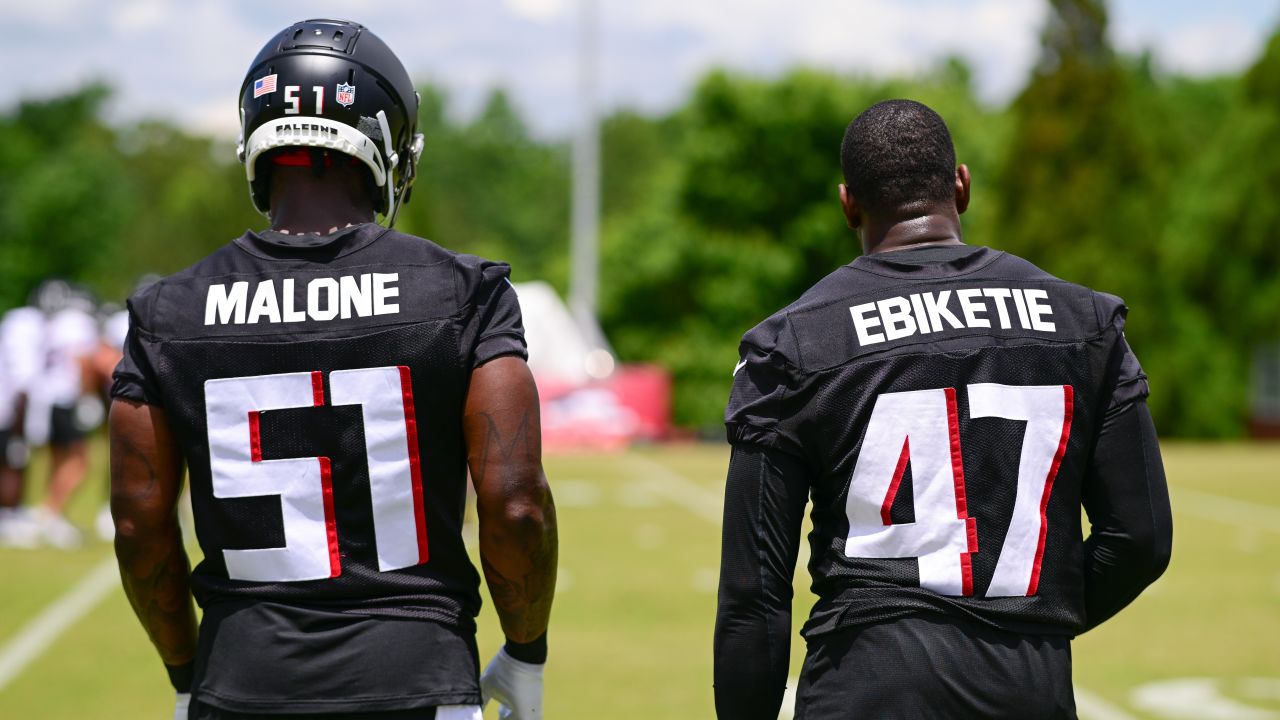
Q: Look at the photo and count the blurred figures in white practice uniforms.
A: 3